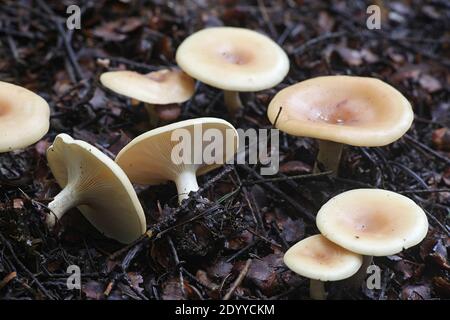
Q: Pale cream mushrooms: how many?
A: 8